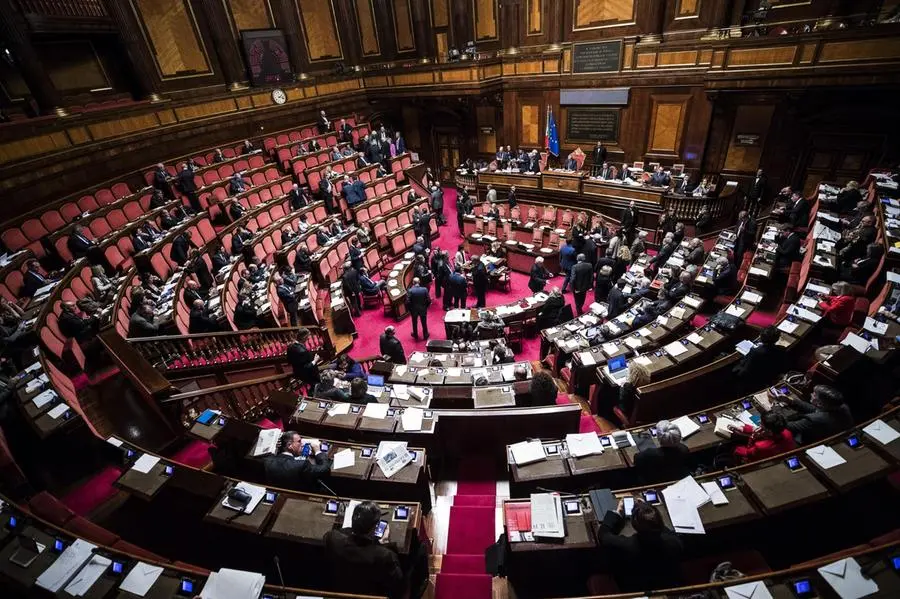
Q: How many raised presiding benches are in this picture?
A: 1